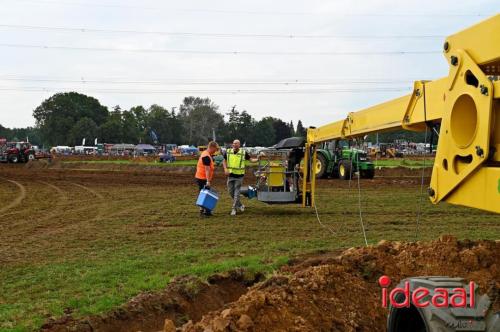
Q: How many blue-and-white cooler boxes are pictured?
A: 1